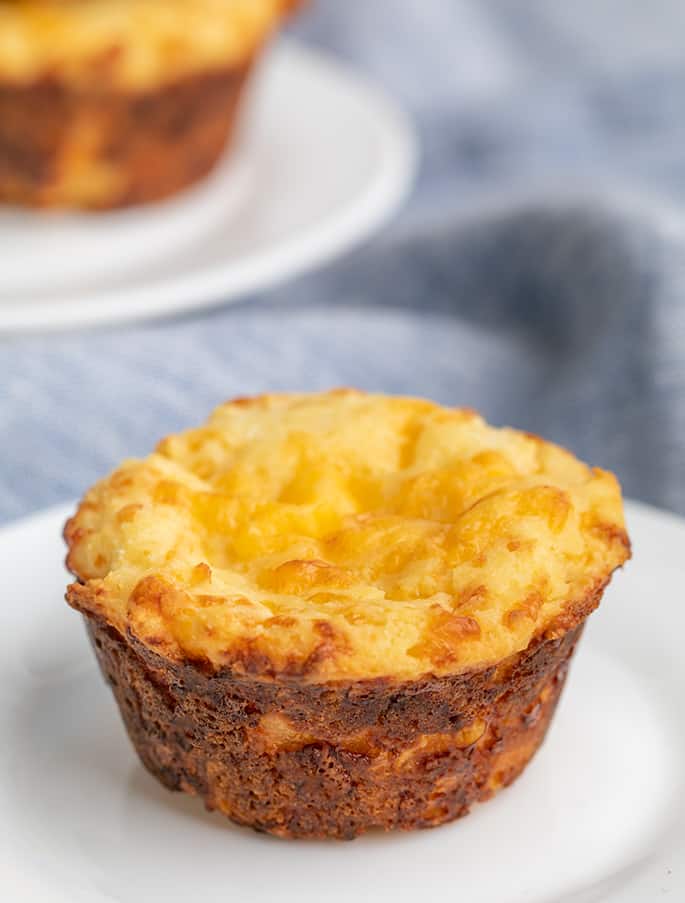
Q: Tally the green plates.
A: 0